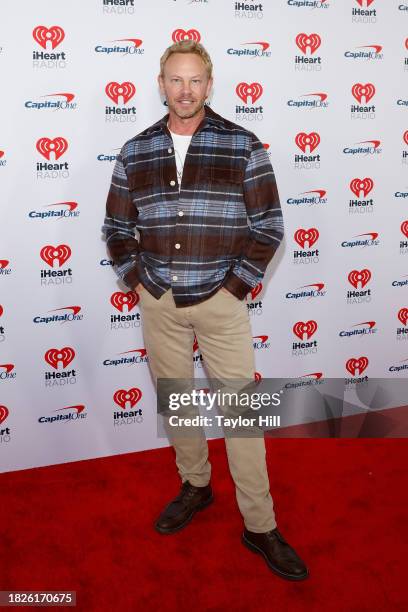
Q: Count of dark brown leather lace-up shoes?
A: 2